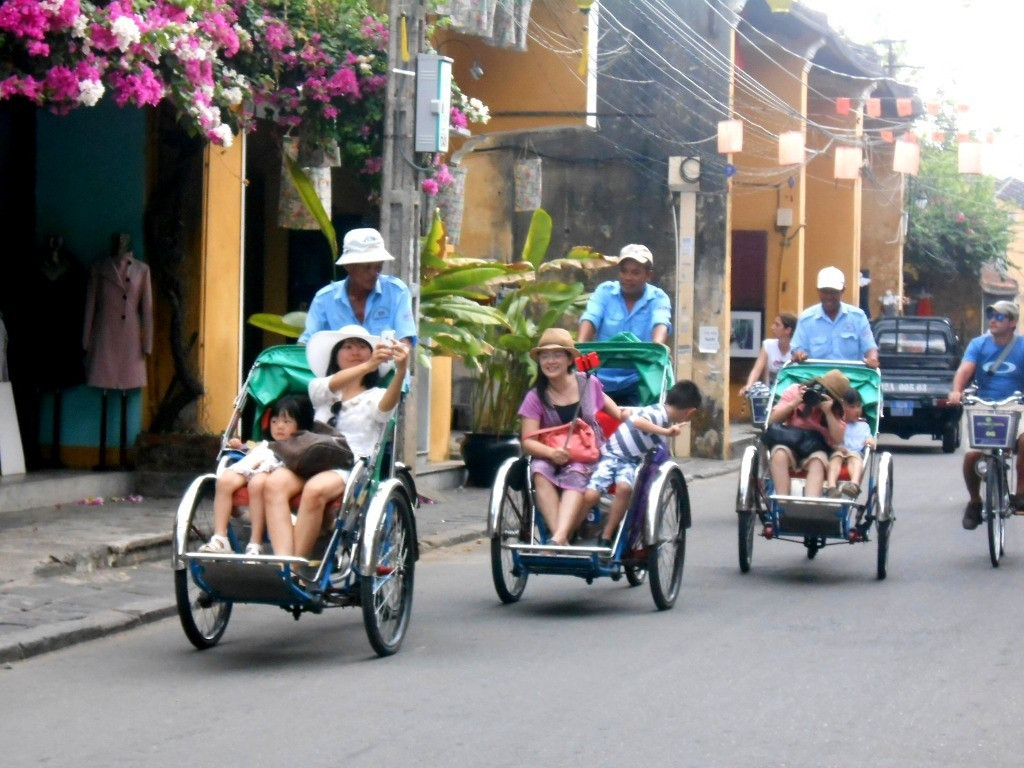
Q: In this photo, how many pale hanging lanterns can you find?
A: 5